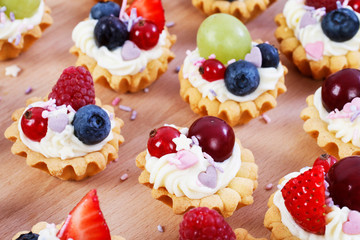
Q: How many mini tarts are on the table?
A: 11